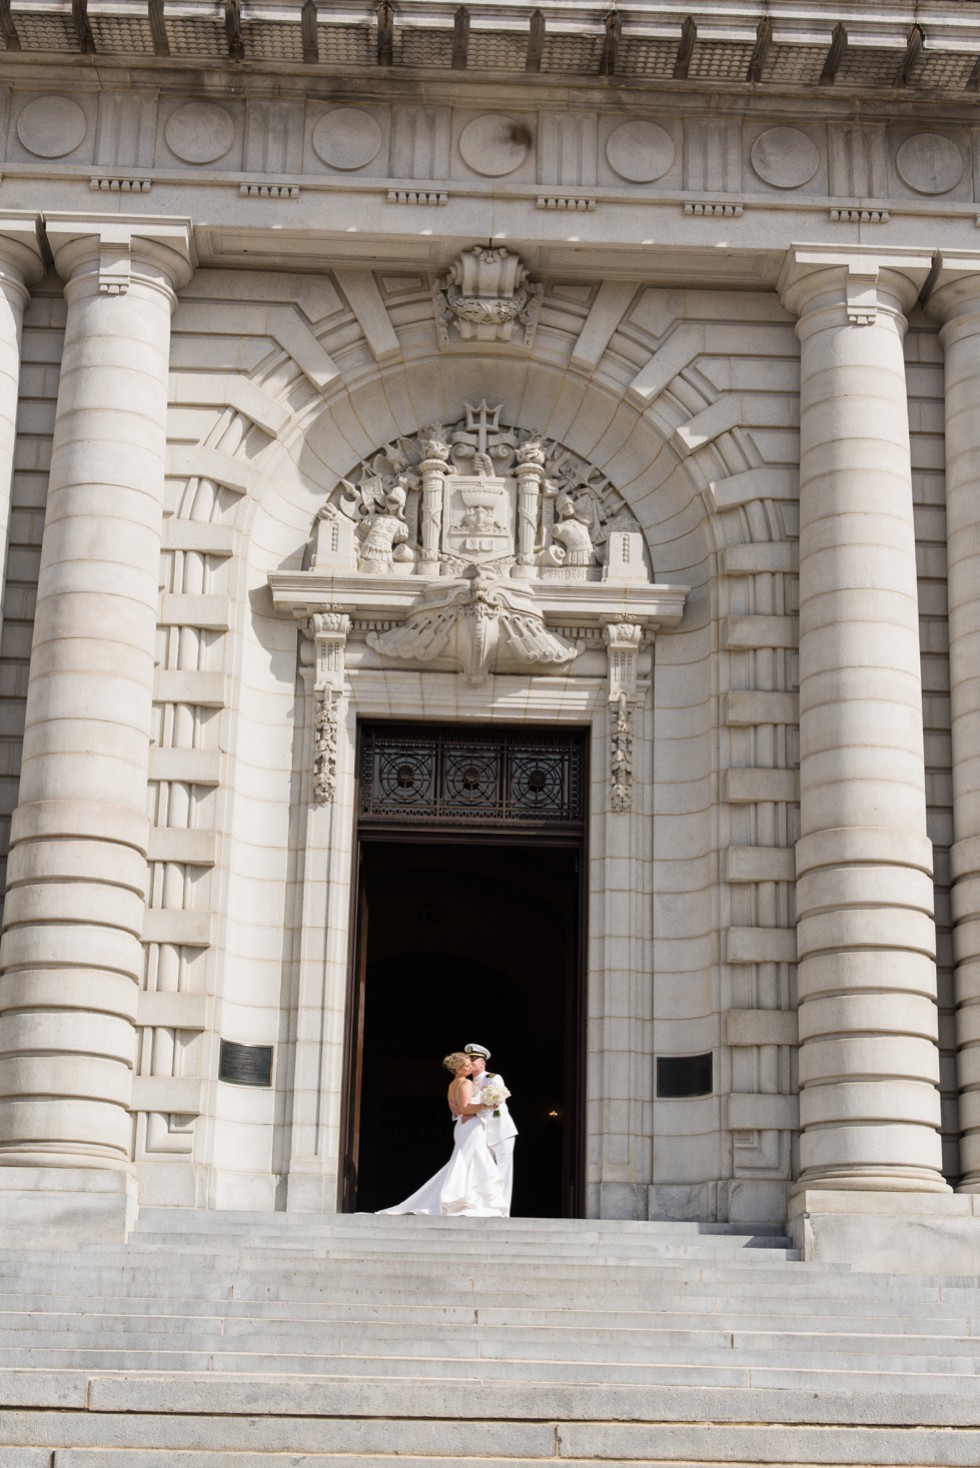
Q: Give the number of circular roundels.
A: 7